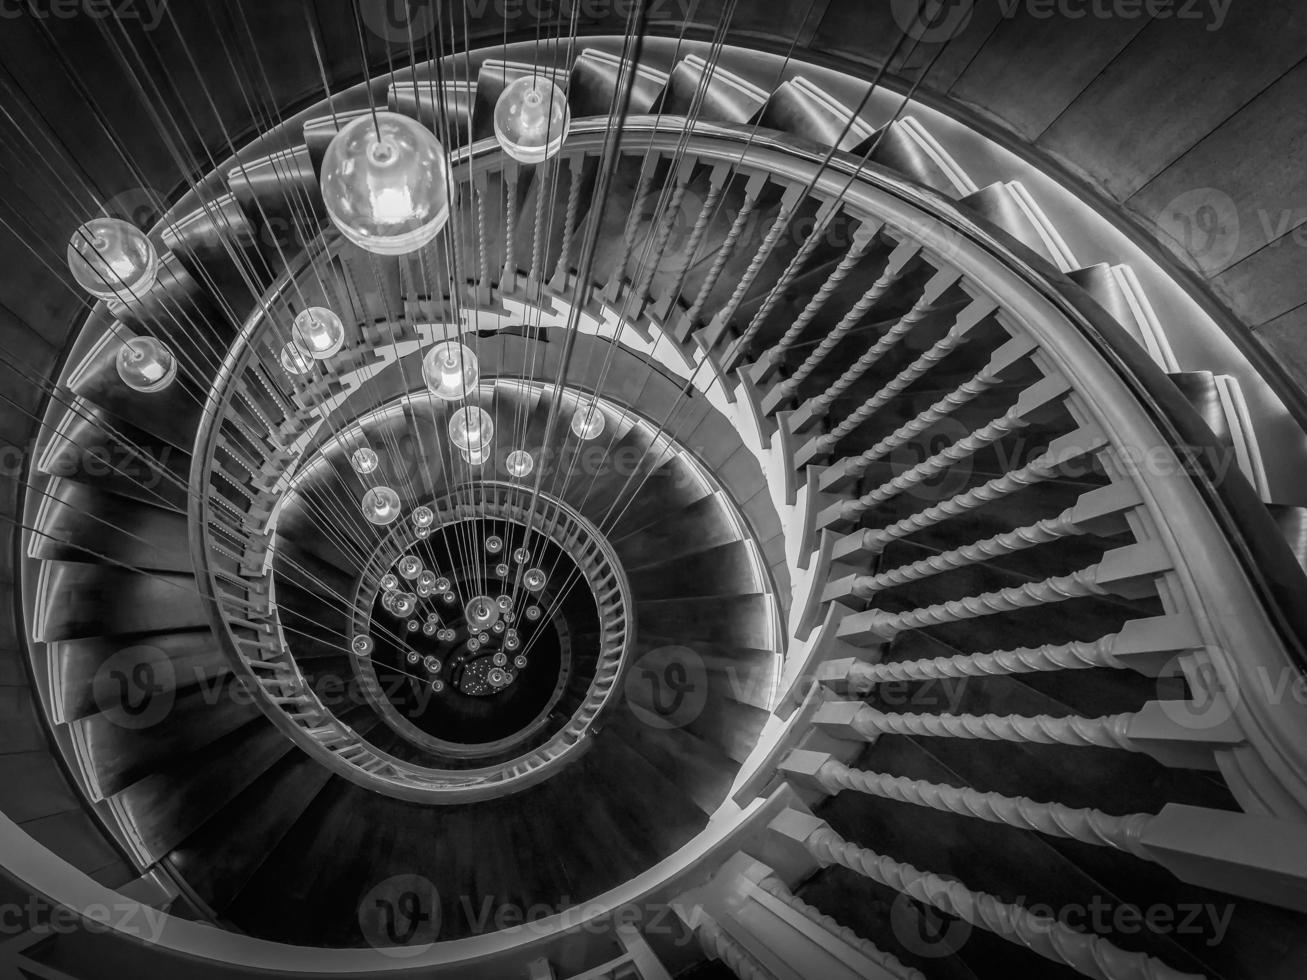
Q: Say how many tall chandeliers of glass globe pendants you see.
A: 1